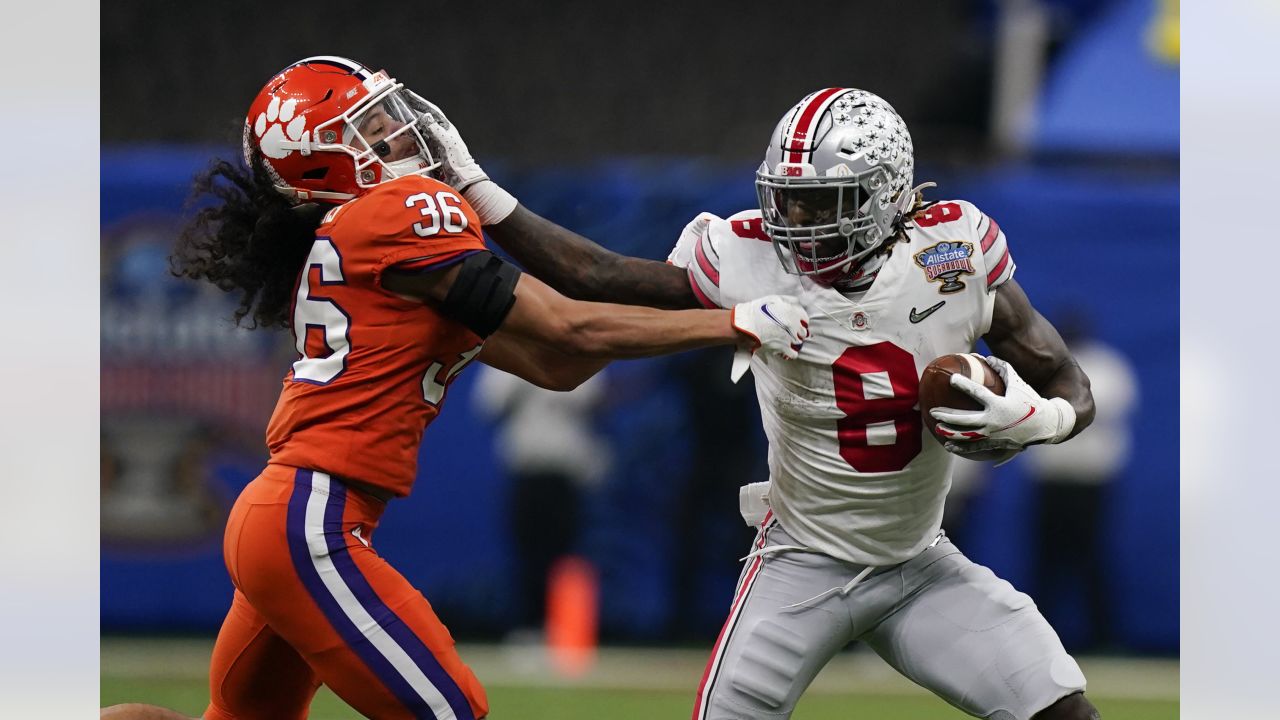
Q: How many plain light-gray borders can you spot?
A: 2